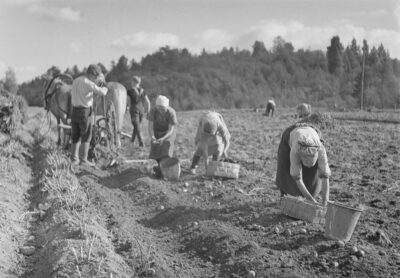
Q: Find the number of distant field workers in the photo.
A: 2